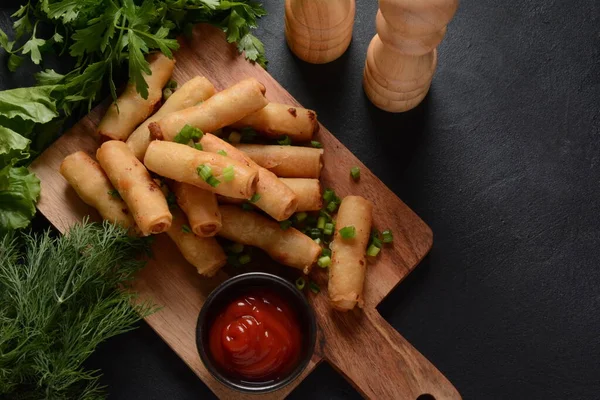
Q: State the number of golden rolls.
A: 14